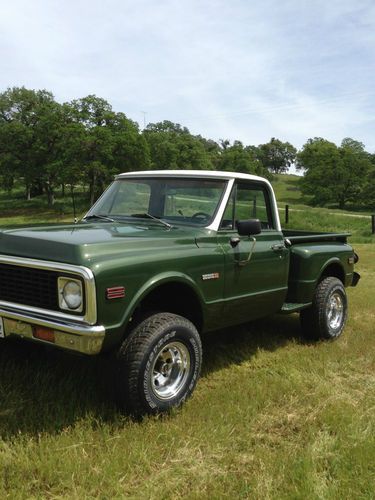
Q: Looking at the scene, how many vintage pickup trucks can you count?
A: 1